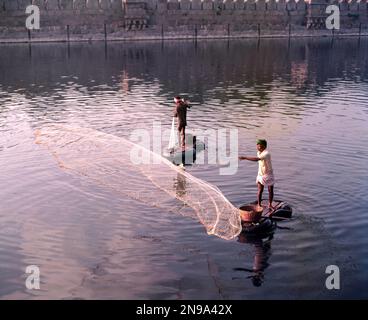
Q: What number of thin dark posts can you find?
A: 10